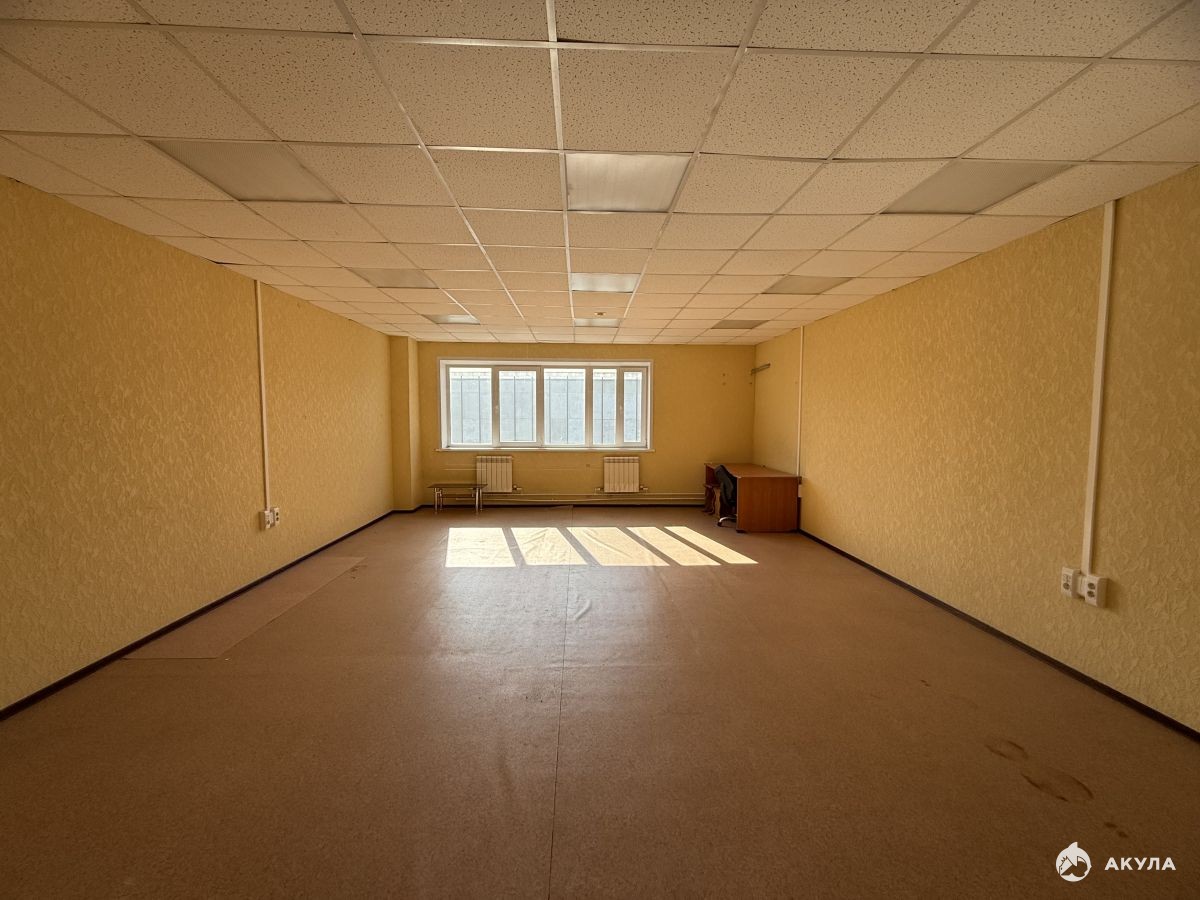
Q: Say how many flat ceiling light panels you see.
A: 9